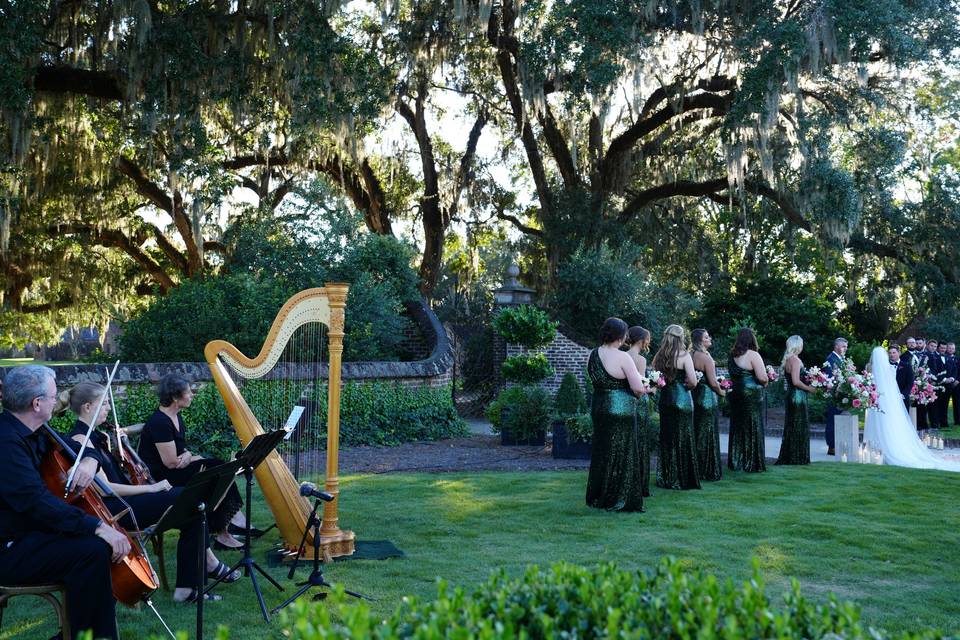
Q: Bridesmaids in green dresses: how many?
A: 6